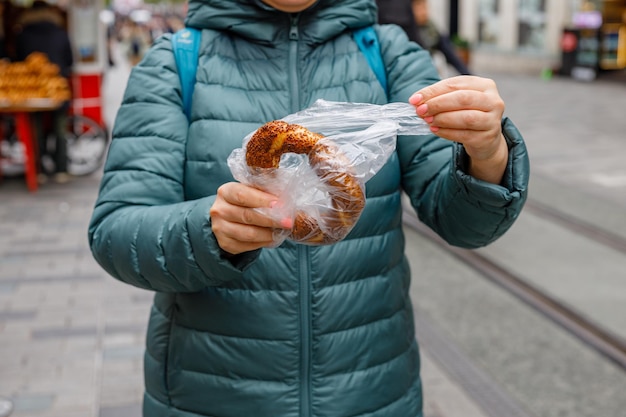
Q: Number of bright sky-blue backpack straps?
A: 2